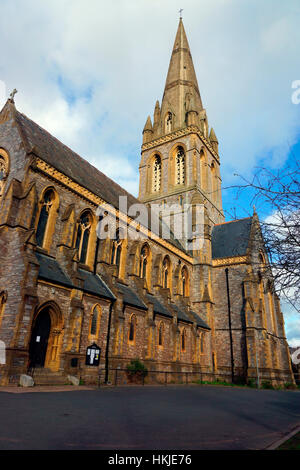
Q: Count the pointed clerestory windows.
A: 6